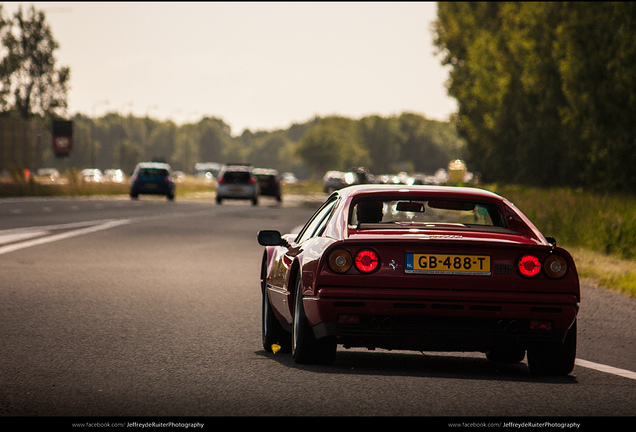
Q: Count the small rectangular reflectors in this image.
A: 2